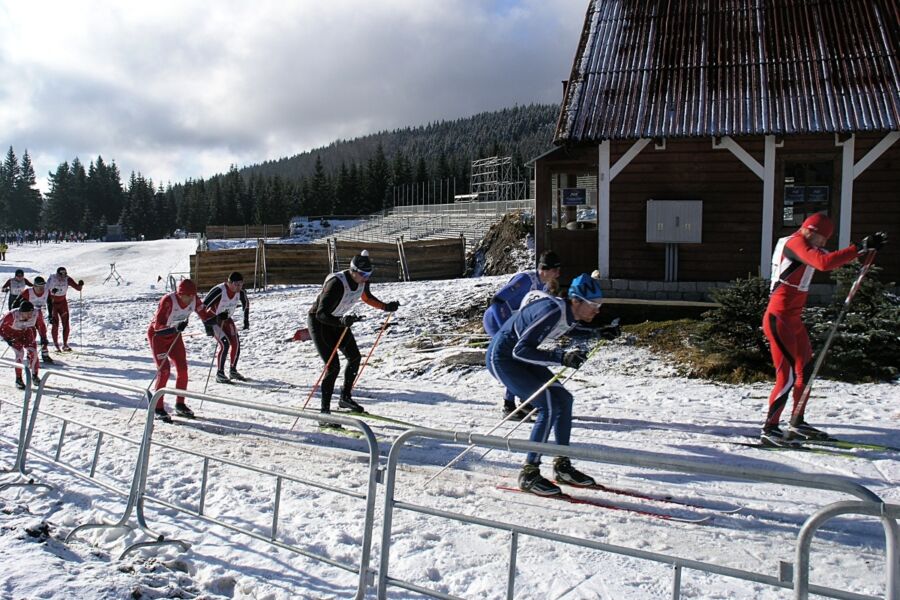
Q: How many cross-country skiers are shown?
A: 10